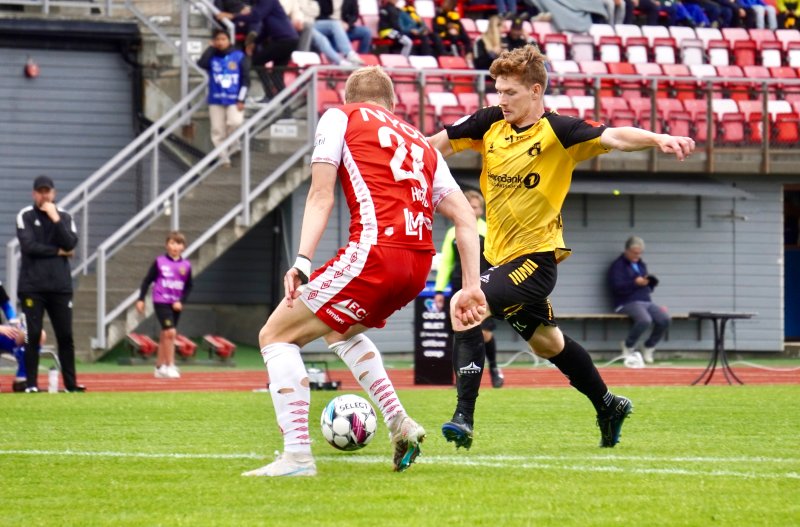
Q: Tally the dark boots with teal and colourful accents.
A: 2